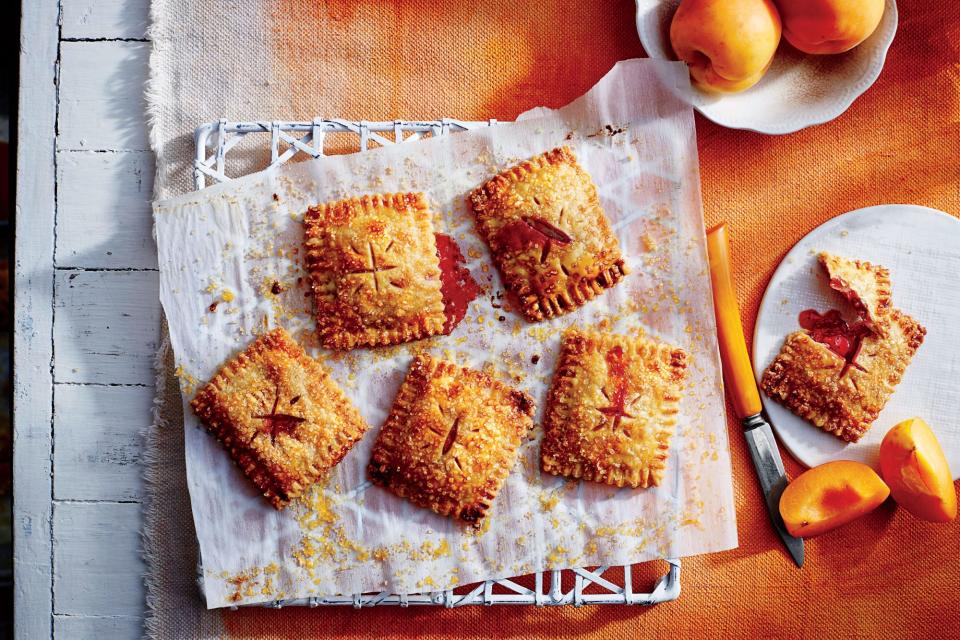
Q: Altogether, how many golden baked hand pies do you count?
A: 6